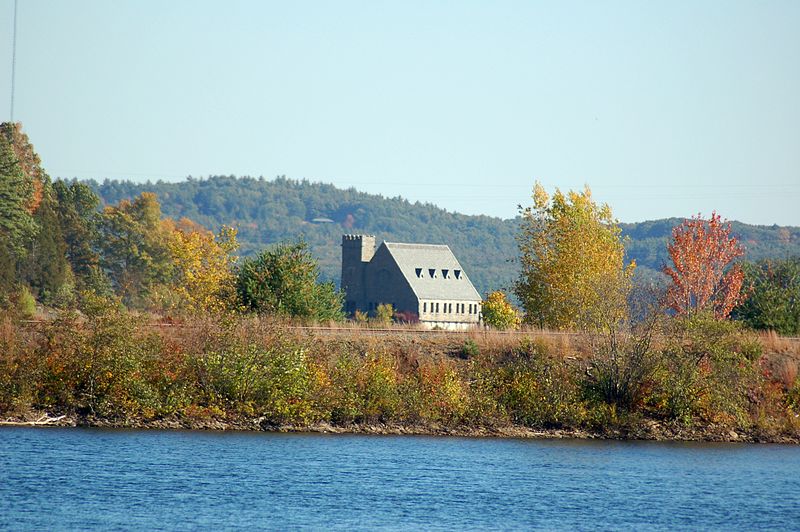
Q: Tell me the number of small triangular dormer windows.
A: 4